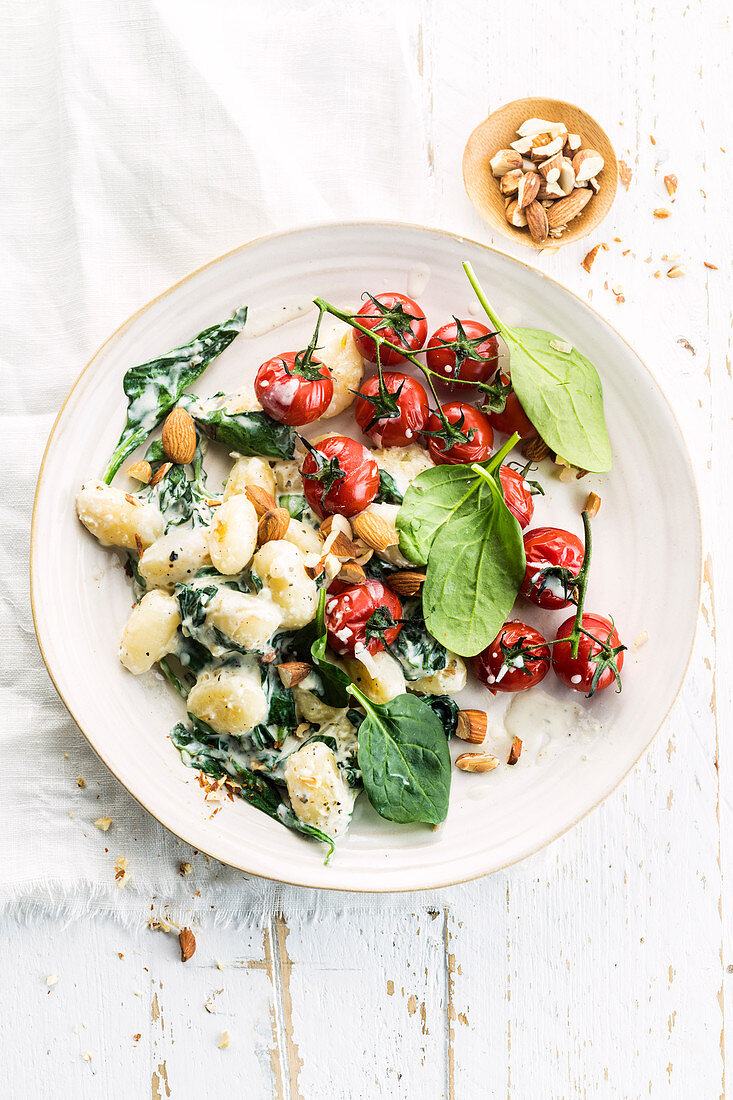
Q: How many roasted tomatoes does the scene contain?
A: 12